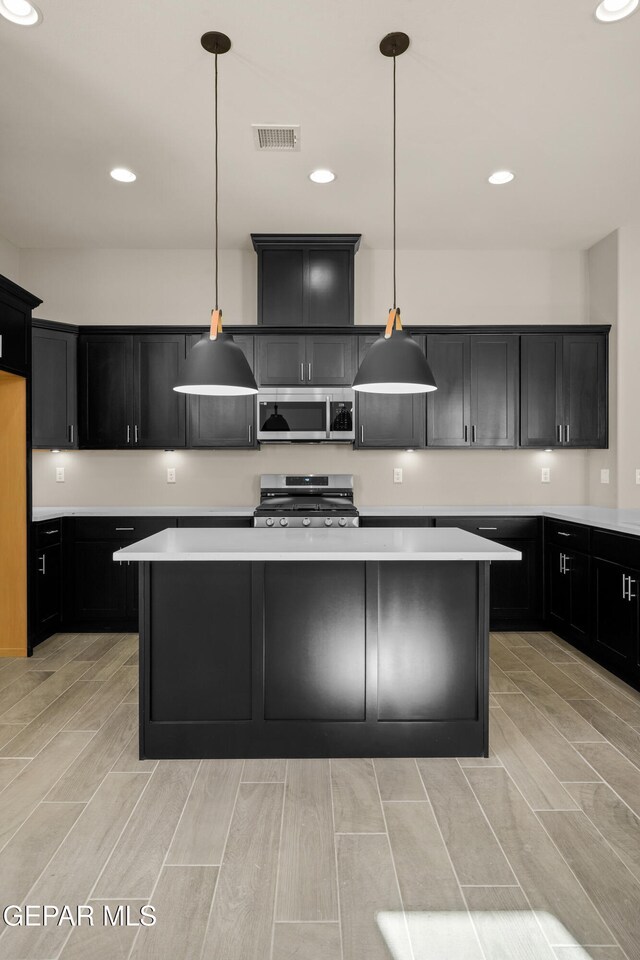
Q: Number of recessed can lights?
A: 5